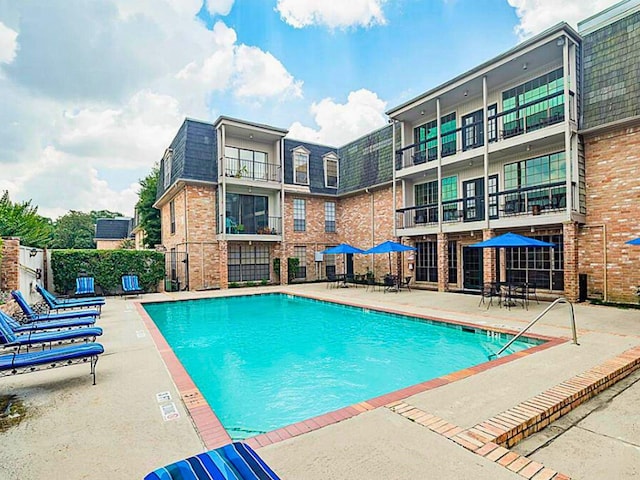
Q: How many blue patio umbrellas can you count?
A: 4